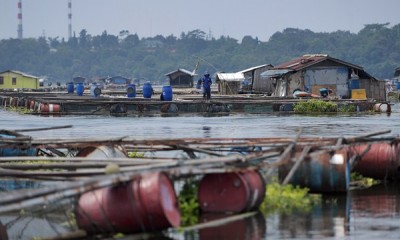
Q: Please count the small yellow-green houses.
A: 1